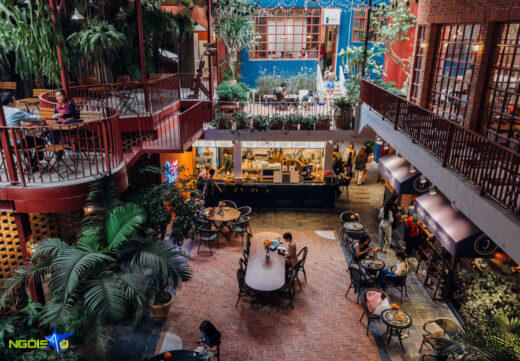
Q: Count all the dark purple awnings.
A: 2